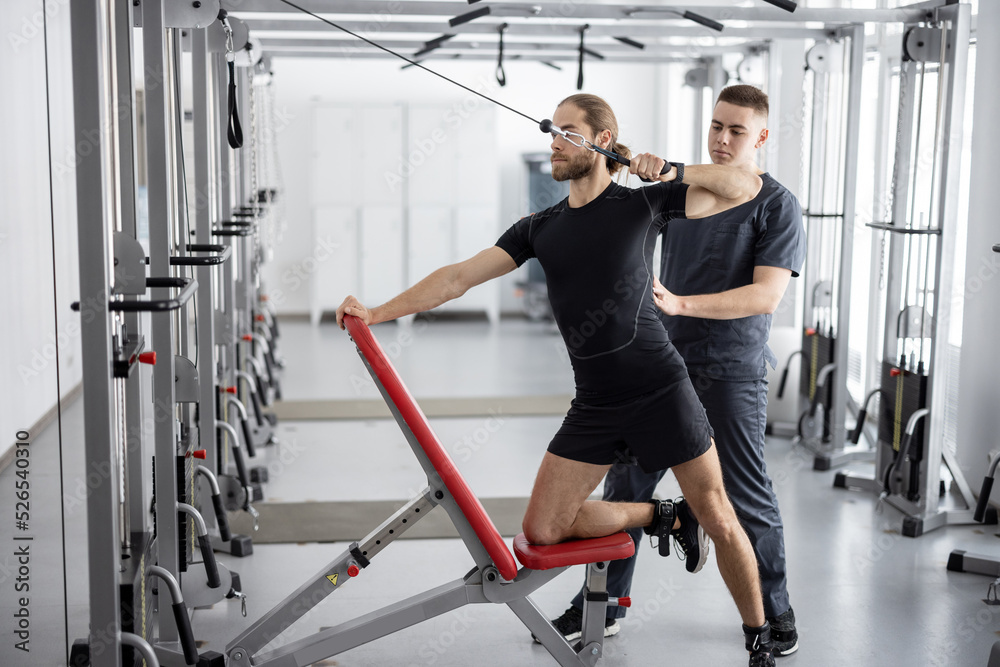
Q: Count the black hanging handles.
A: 3